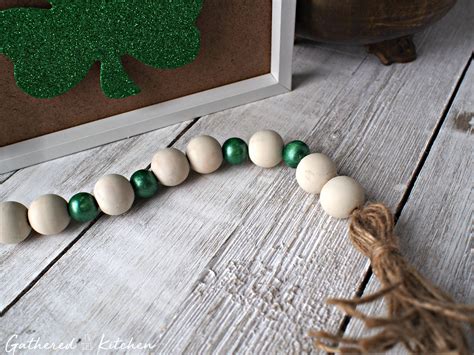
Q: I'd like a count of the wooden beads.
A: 8